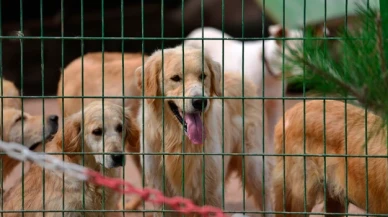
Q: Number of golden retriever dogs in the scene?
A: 5